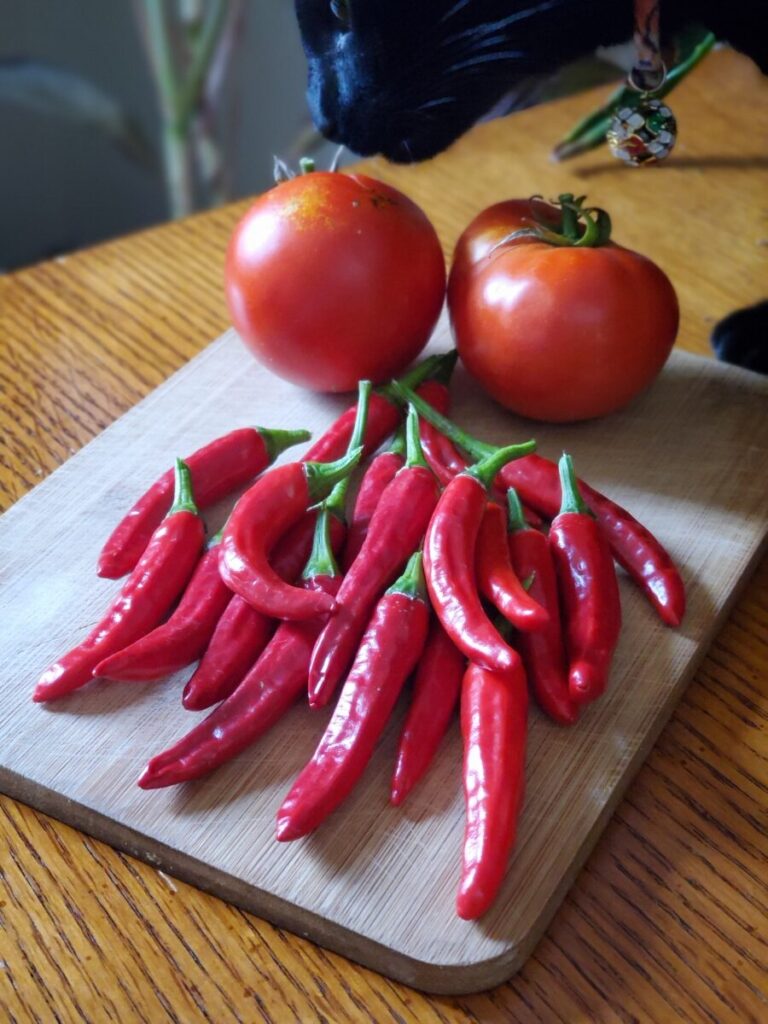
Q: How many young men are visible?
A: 0